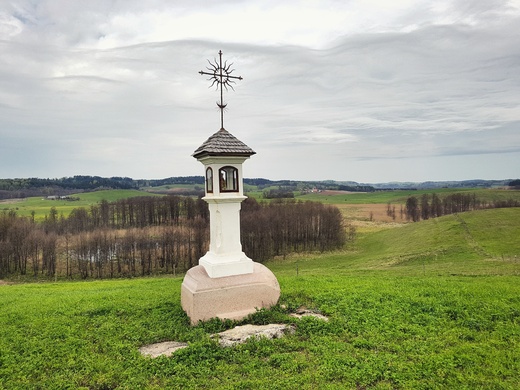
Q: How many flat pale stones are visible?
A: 3